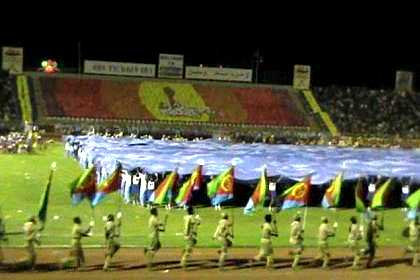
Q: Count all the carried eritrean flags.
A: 12